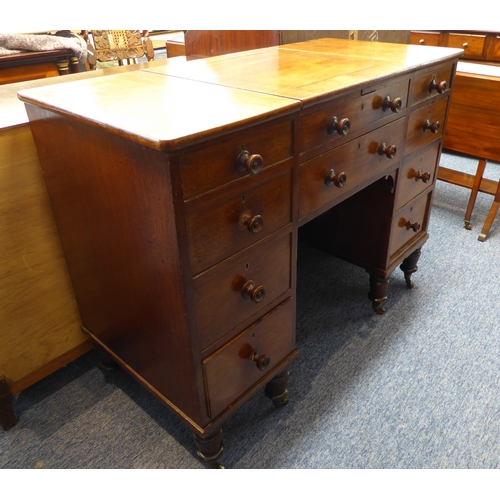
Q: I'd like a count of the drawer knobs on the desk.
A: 12